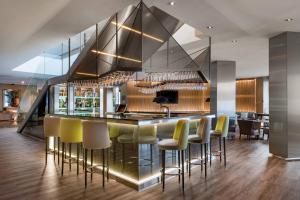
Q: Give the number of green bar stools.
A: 3